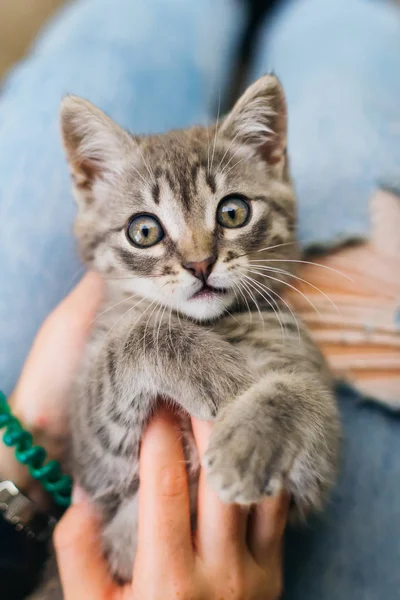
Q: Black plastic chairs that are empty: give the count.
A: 0